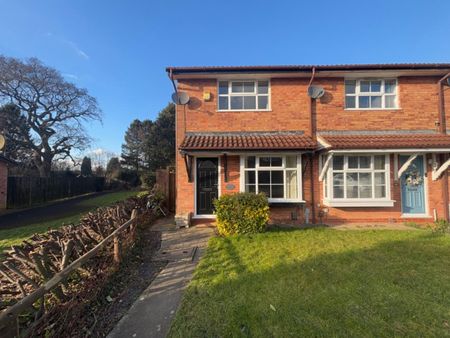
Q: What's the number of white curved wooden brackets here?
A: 3